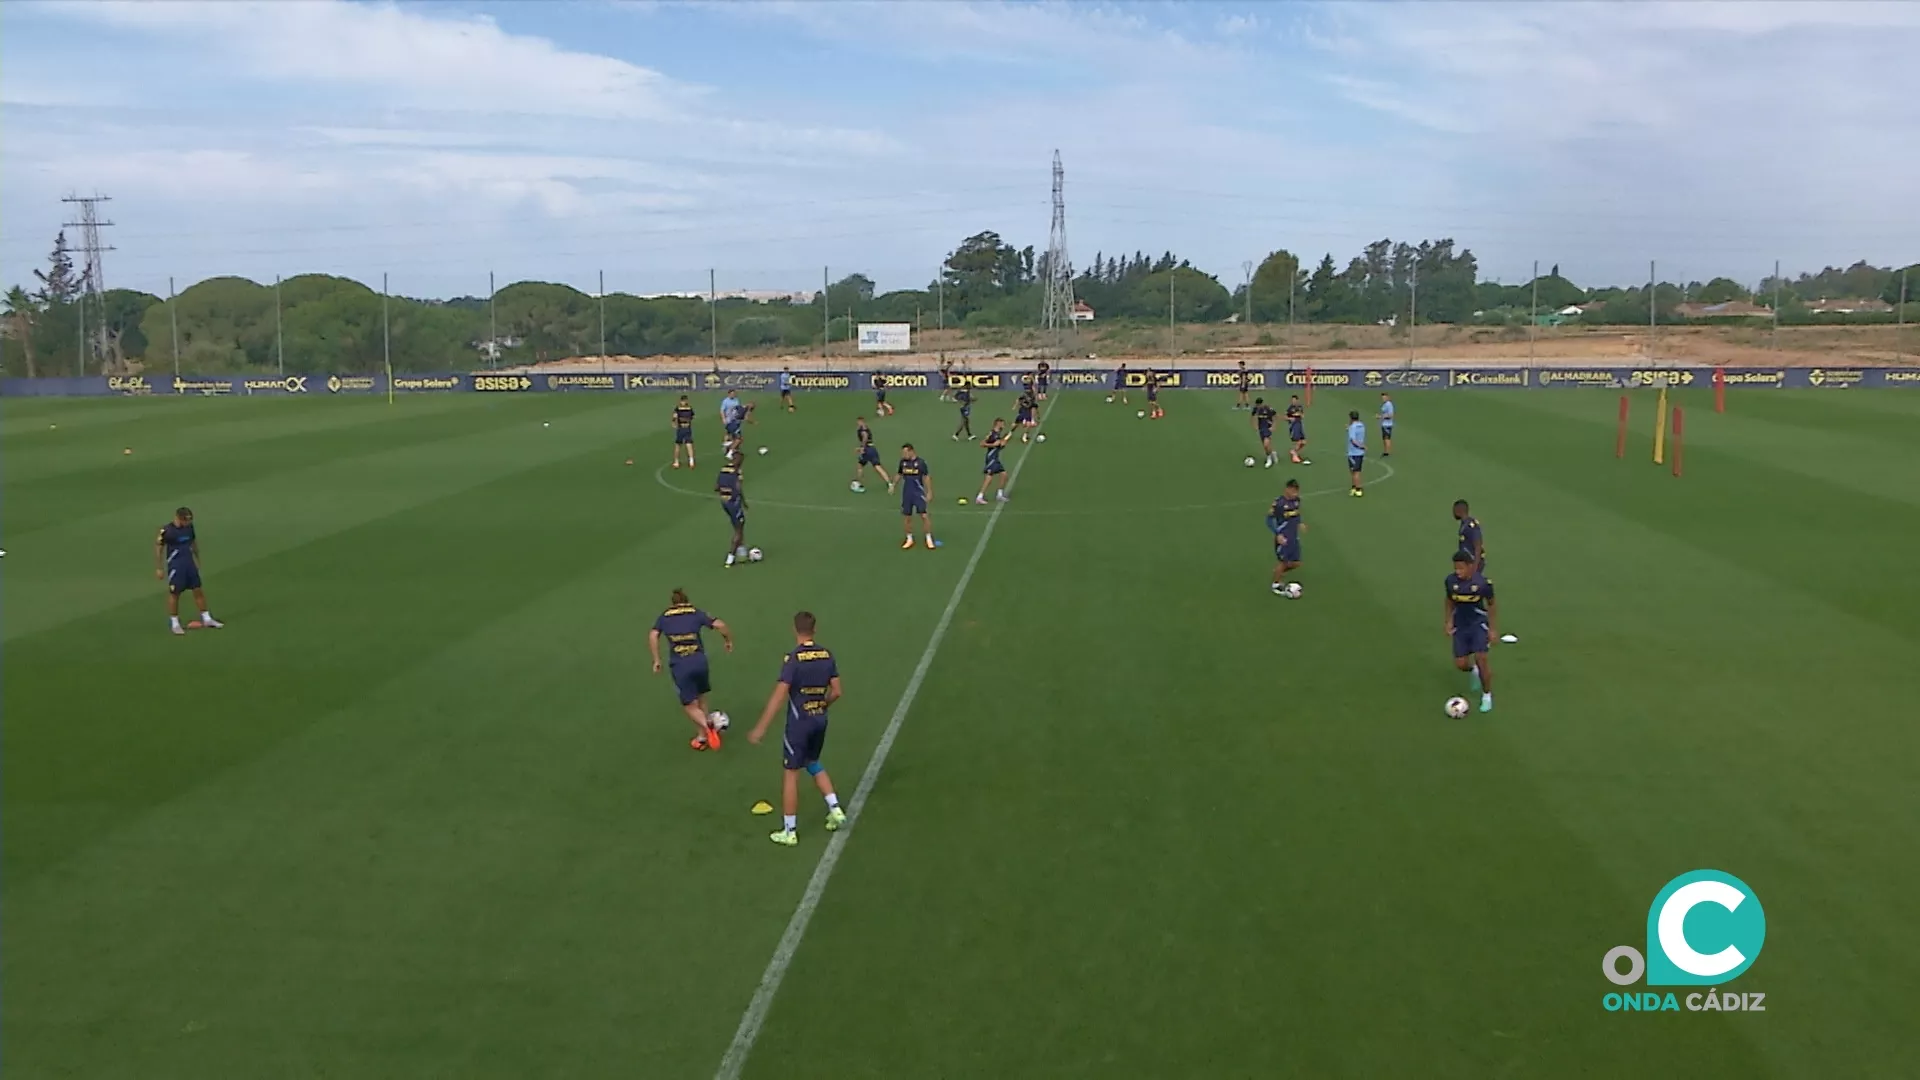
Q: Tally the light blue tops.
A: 4